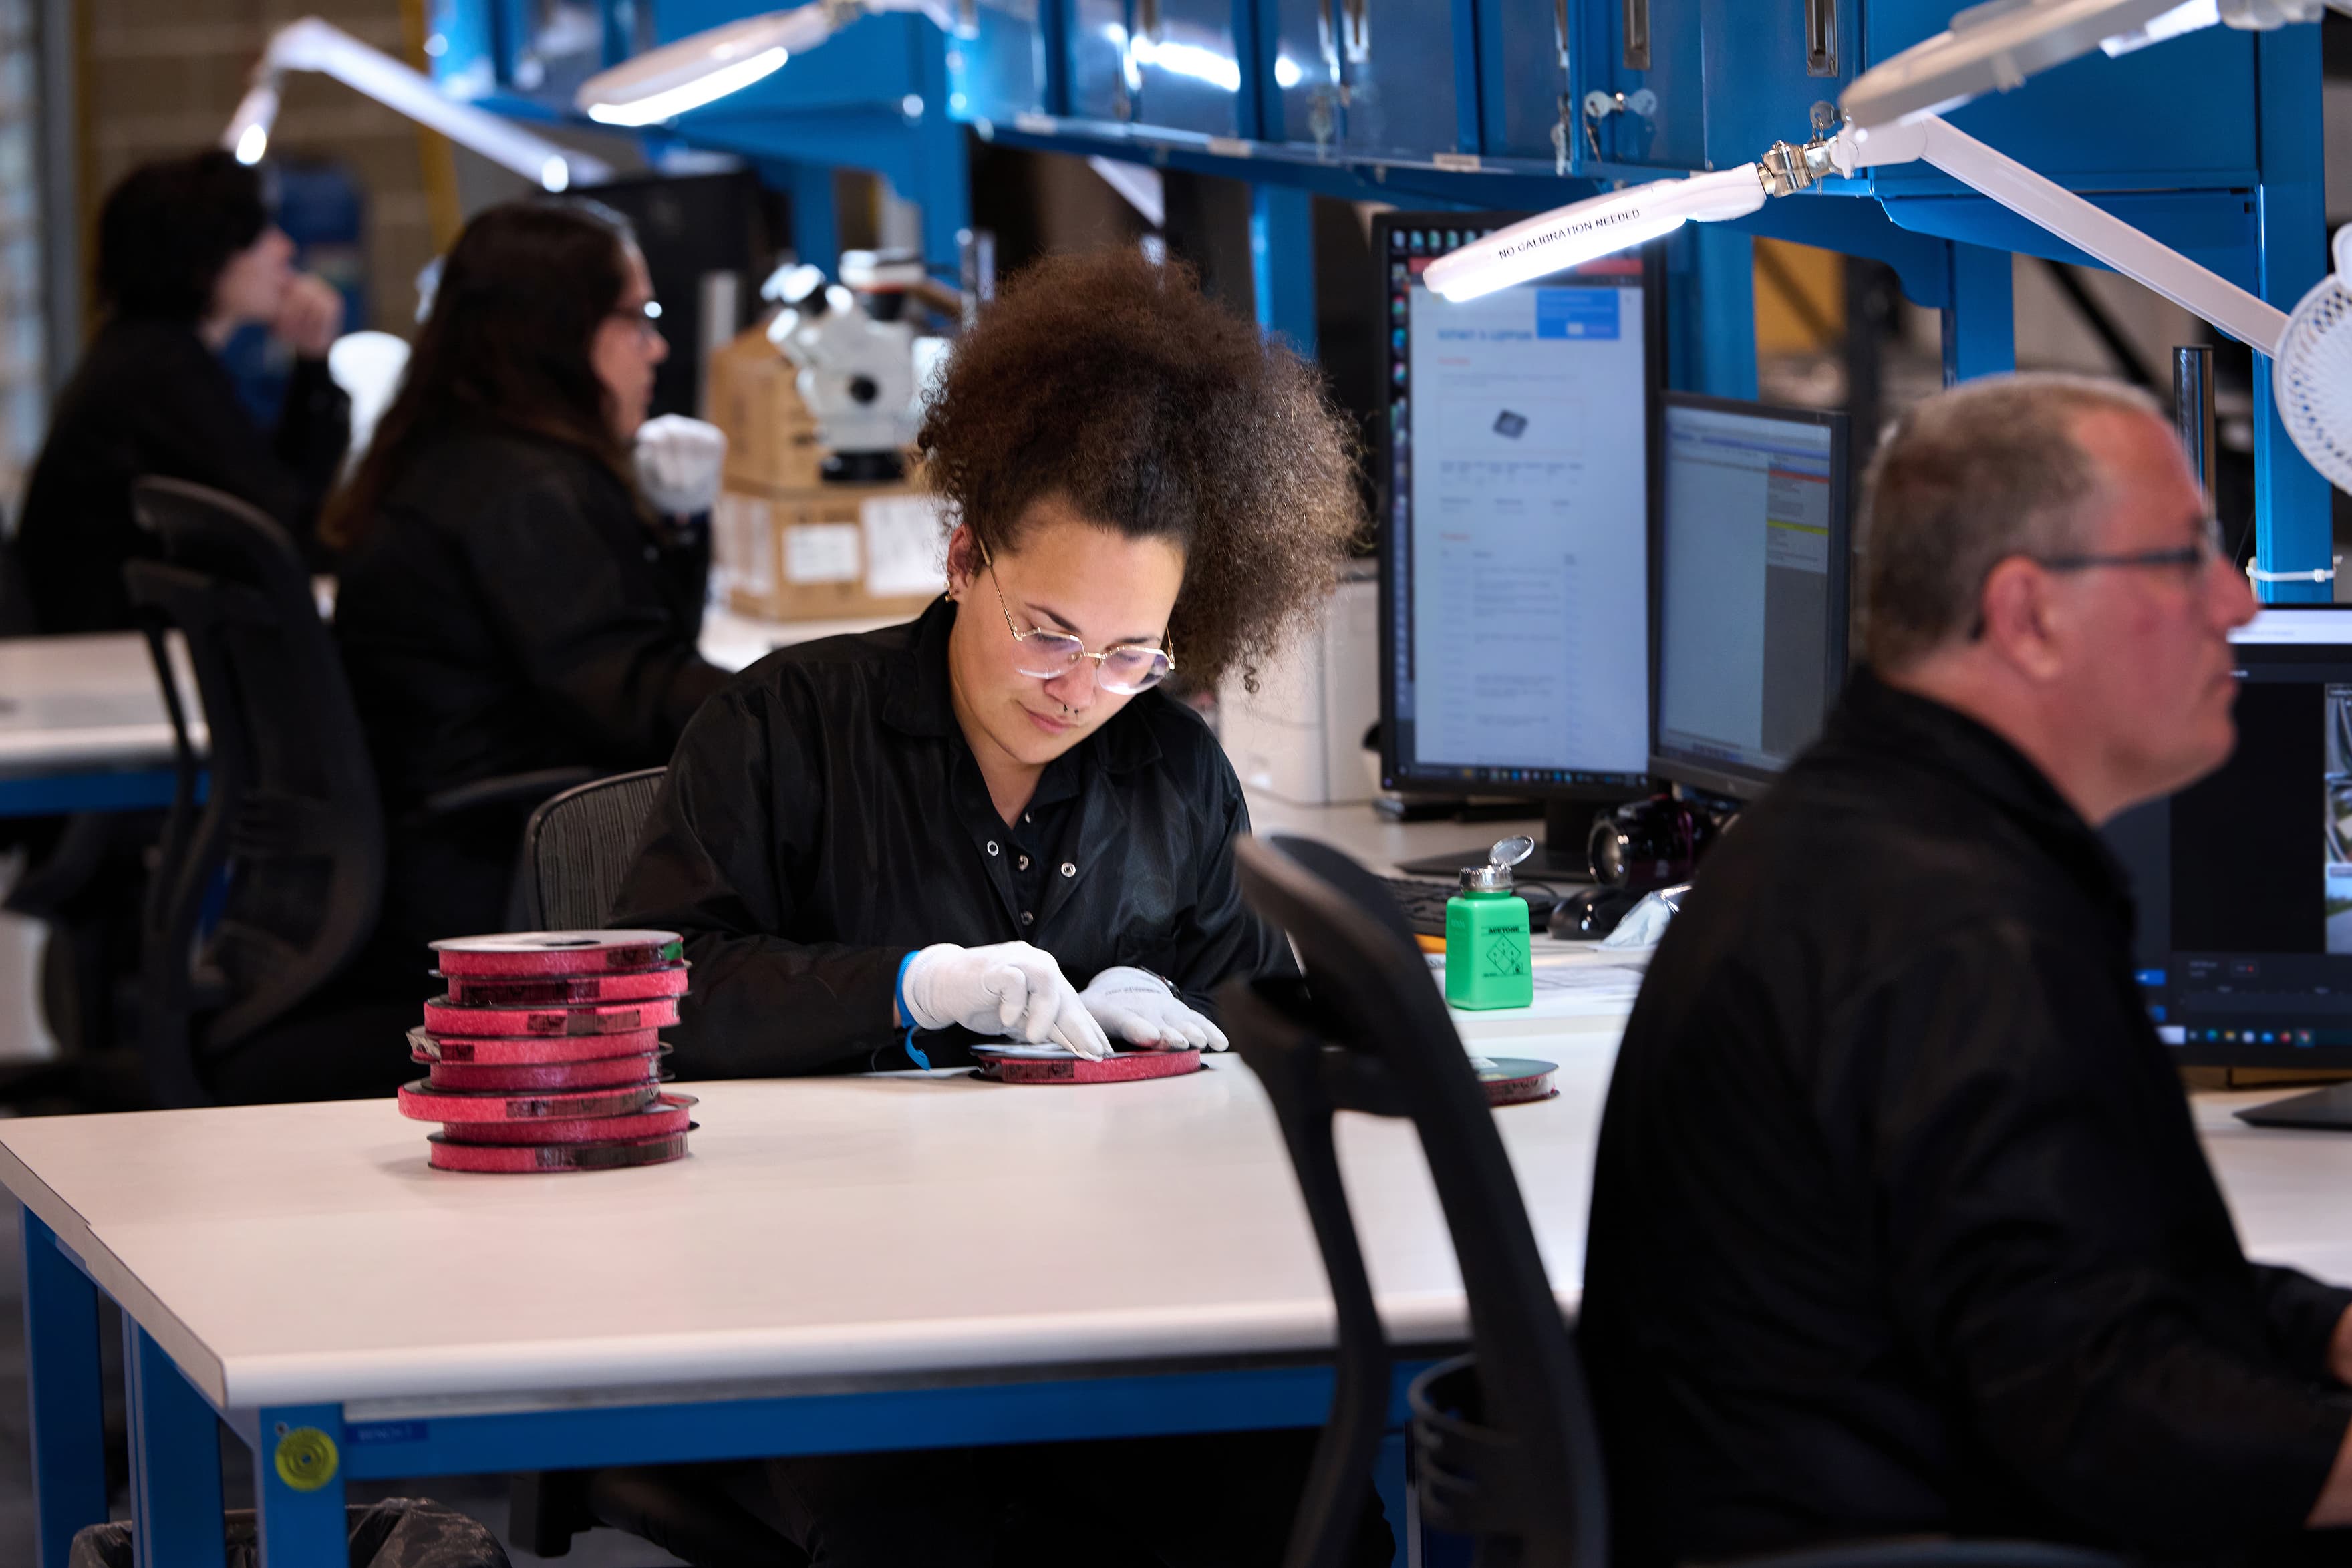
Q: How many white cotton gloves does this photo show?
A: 3